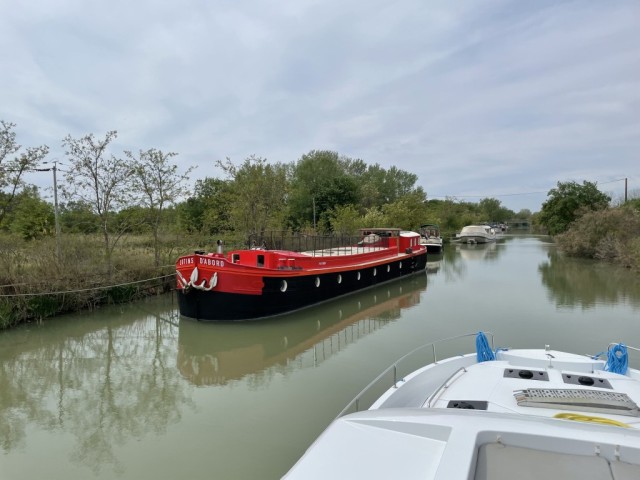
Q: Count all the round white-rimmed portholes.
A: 7